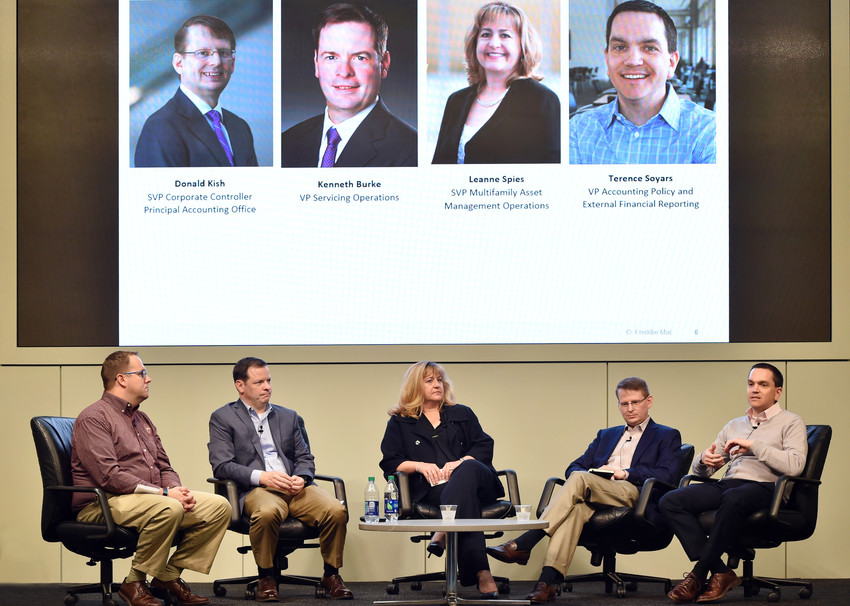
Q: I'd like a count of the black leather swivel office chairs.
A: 5